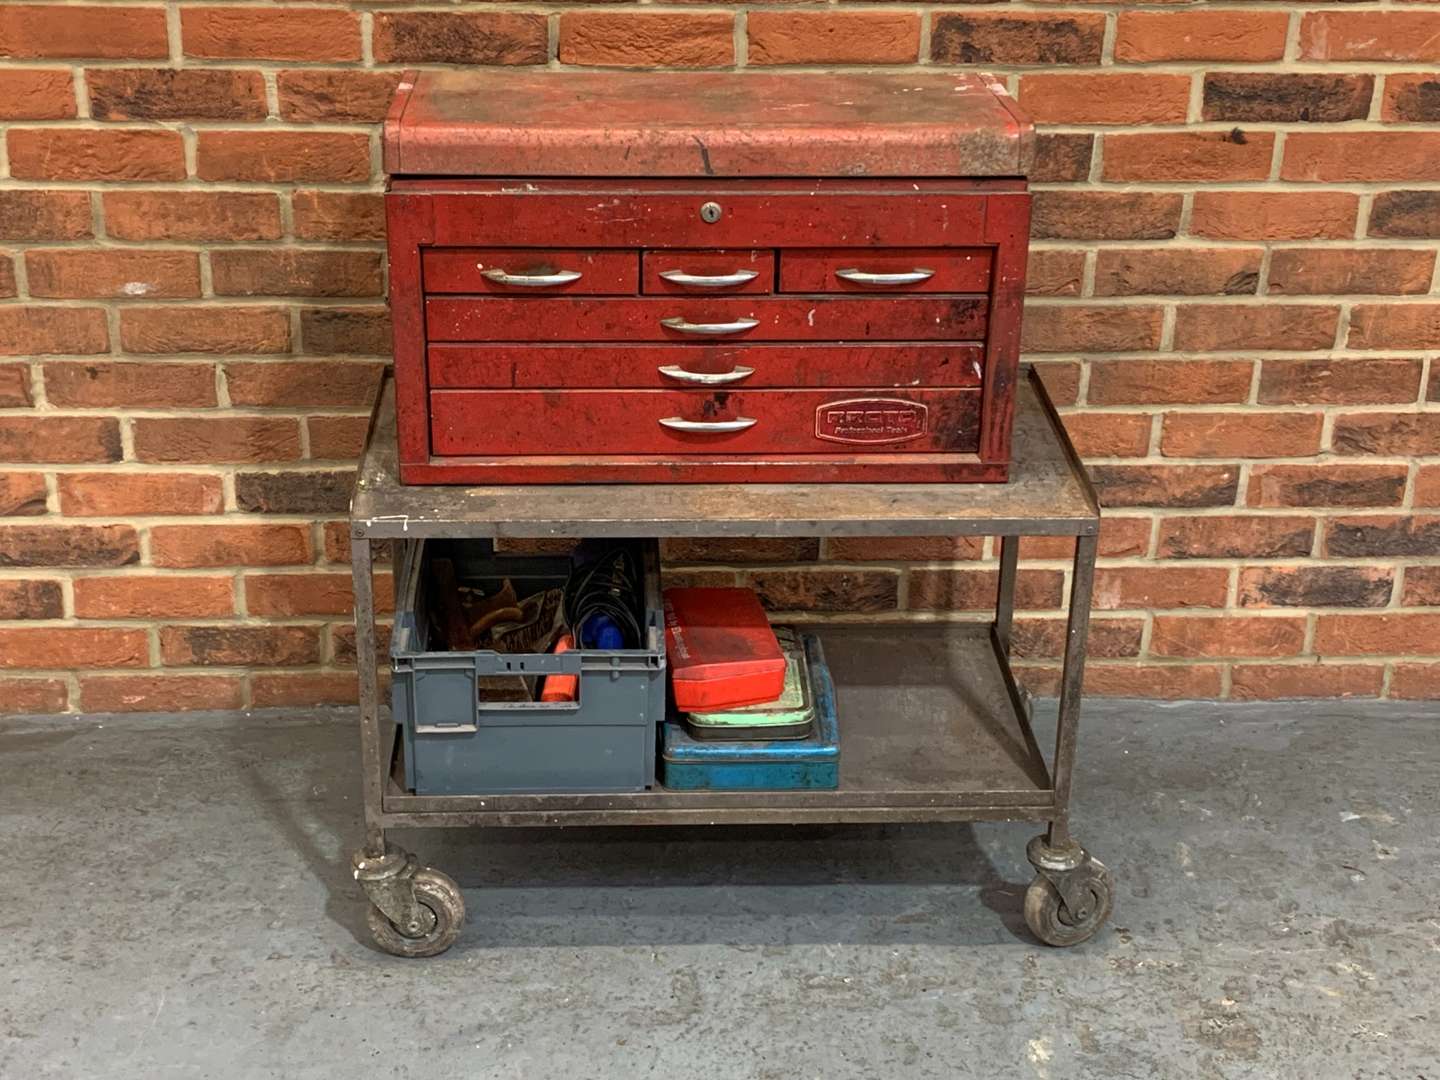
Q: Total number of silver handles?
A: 6